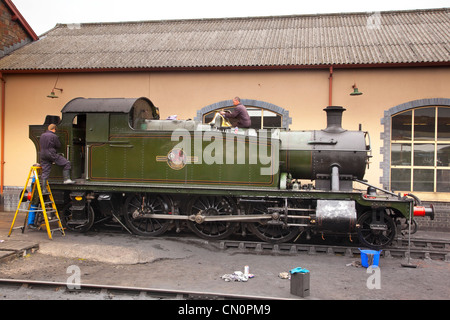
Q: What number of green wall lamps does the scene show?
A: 2